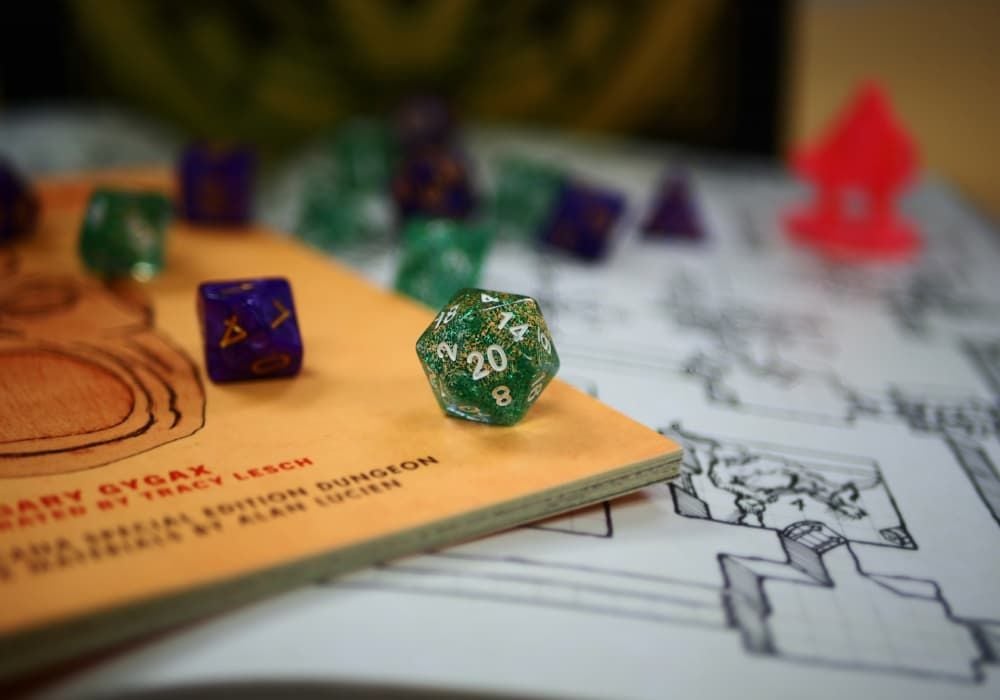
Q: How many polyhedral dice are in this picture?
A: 13